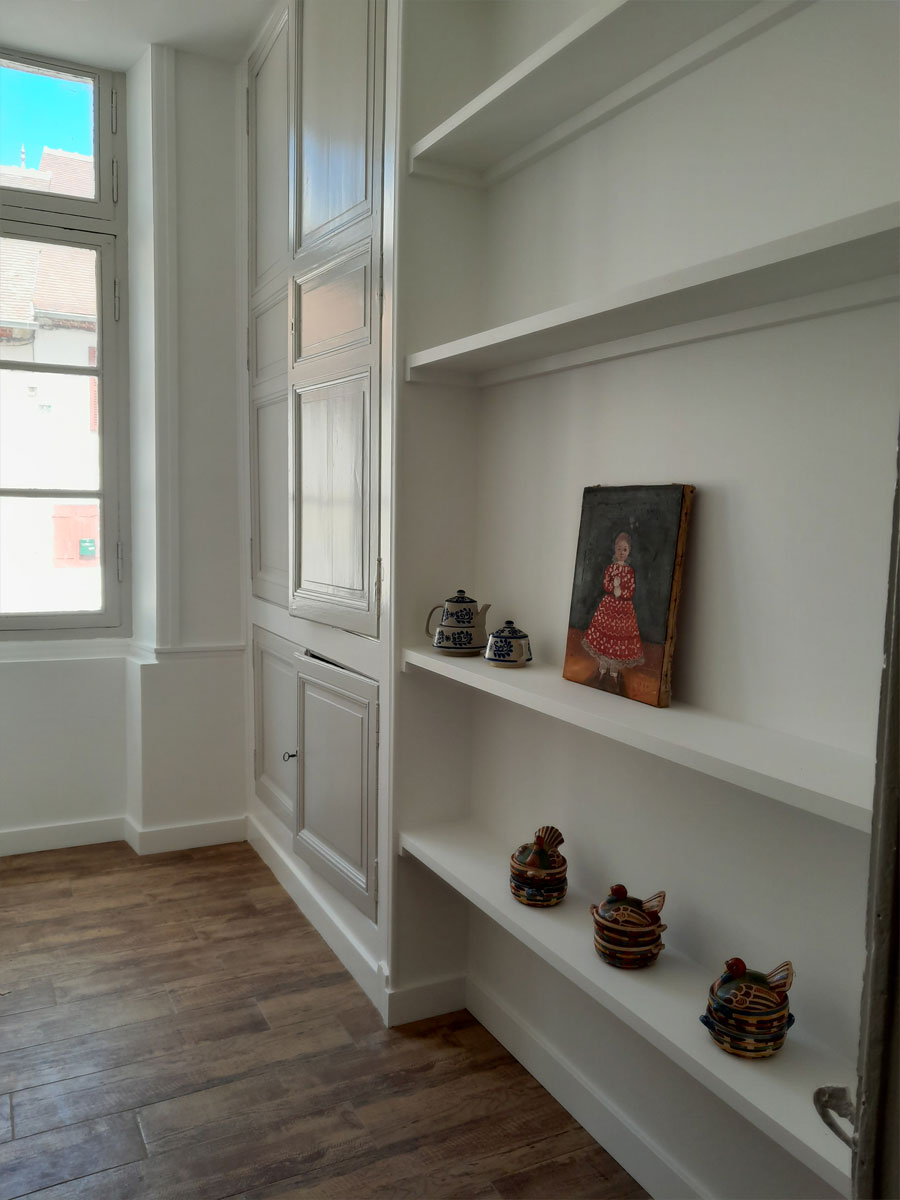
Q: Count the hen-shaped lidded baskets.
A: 3